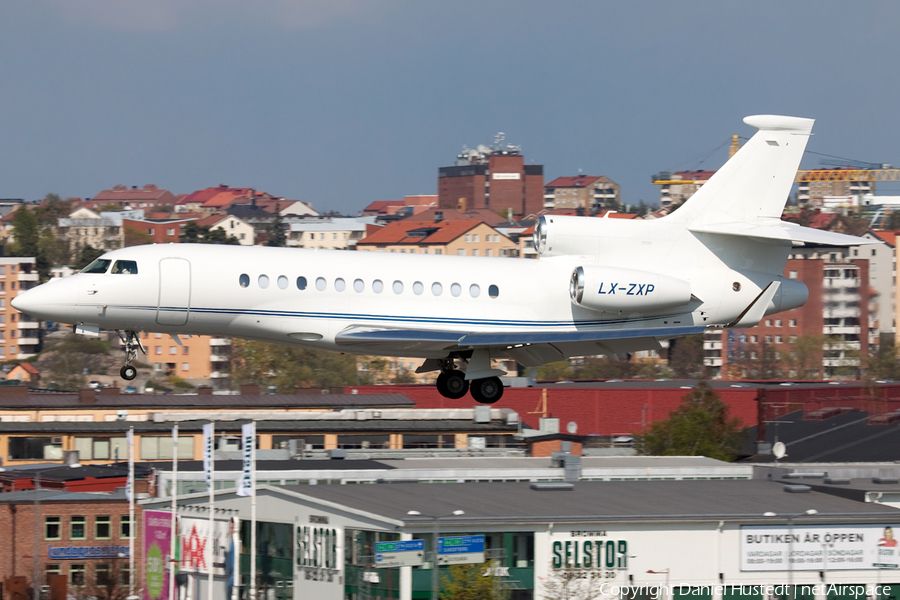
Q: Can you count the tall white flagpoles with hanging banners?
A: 4